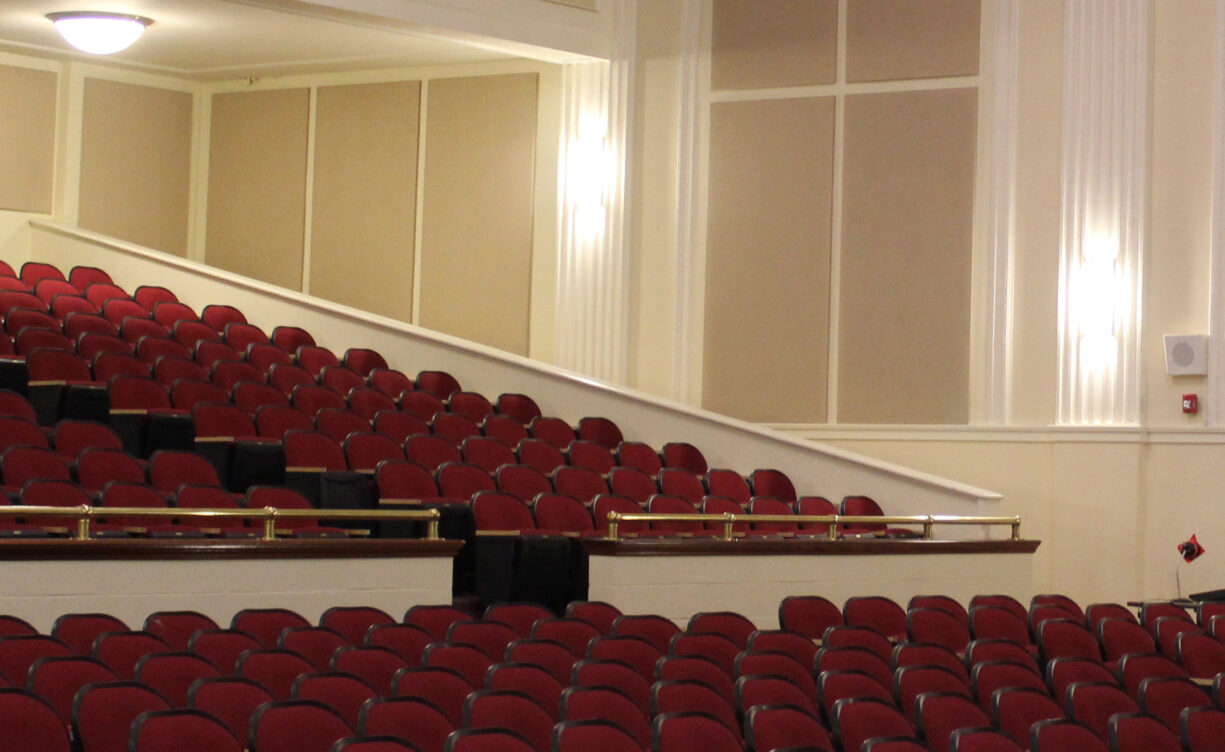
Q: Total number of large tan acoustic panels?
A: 9